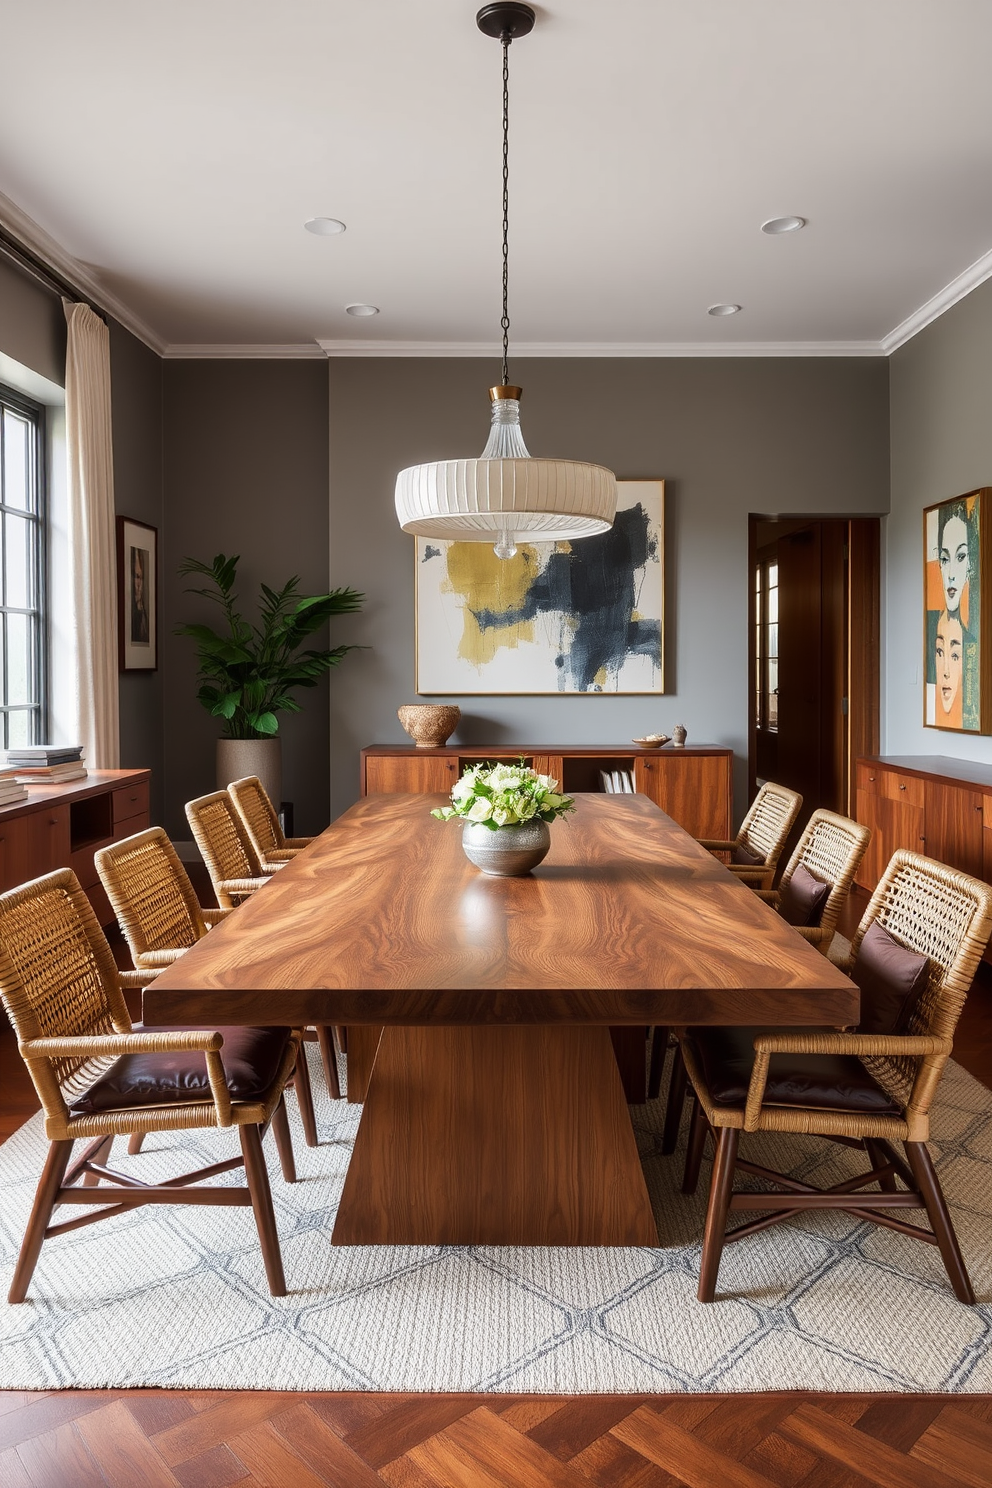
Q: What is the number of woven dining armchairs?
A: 7